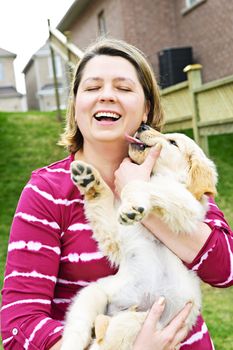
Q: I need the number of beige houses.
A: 2